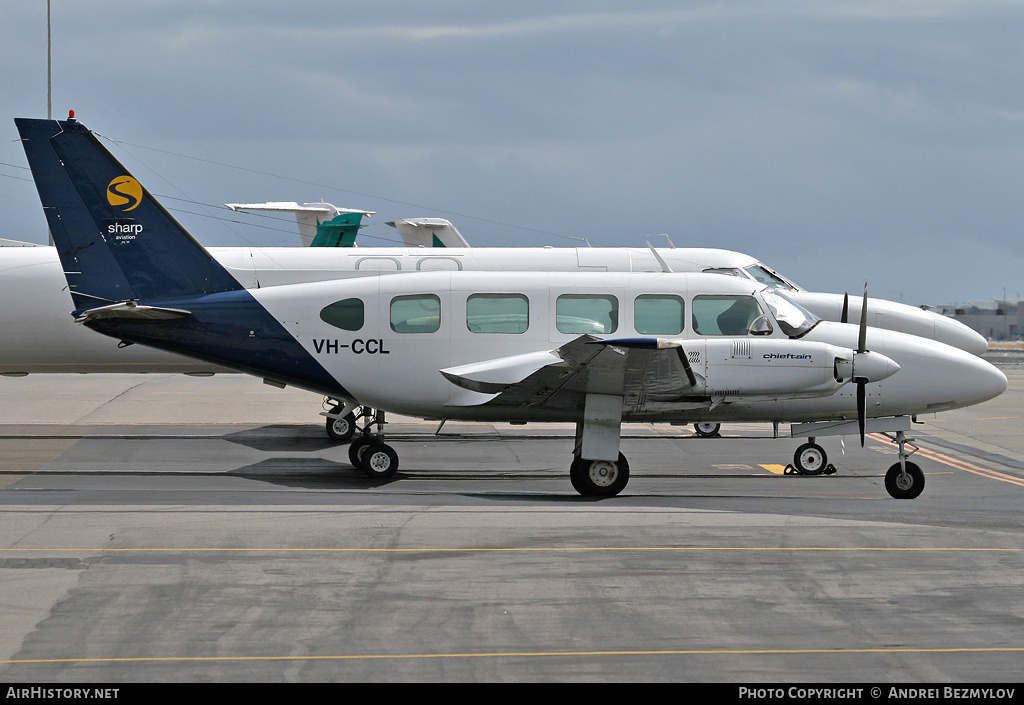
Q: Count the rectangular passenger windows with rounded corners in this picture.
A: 4